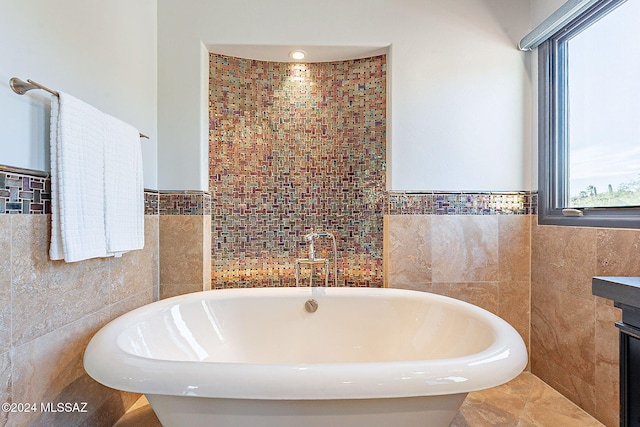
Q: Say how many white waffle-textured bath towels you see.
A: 2